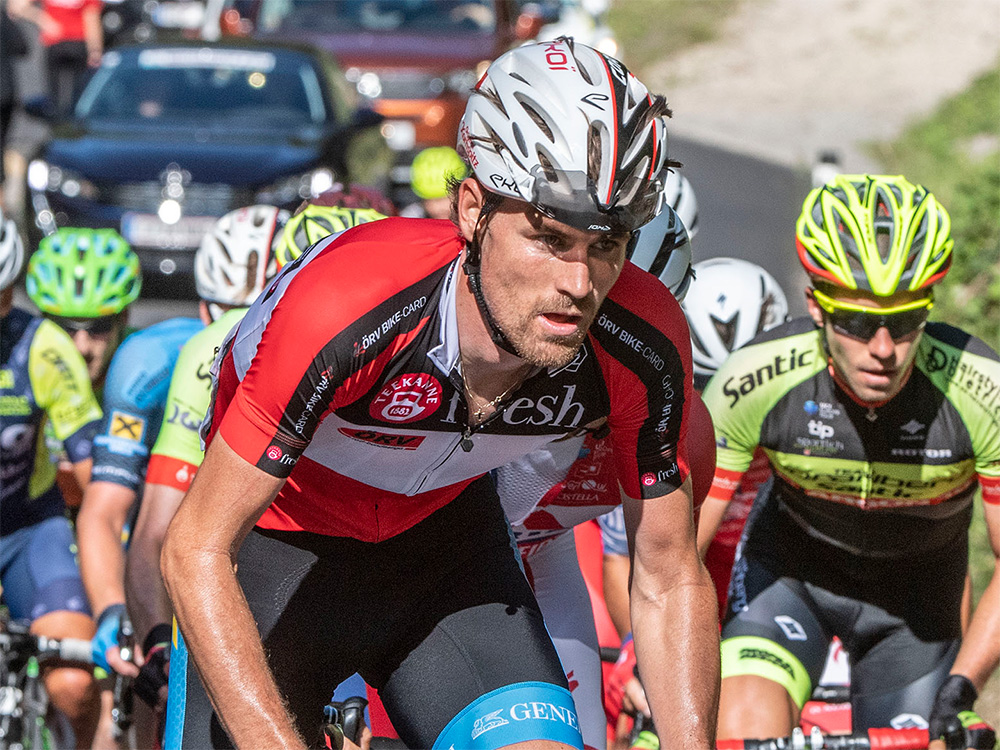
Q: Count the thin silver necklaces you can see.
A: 1